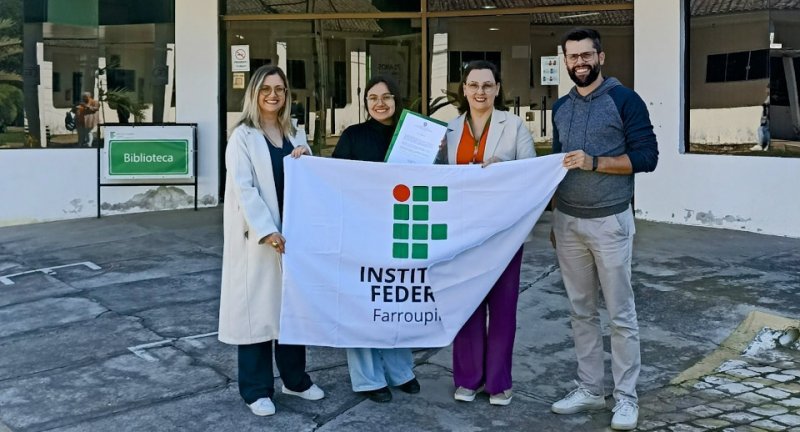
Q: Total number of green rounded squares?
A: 9